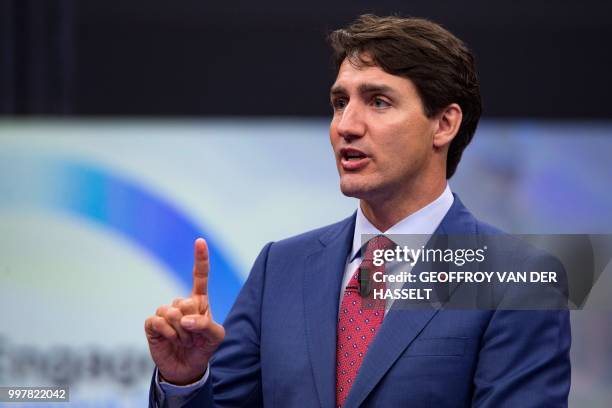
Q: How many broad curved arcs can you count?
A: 1